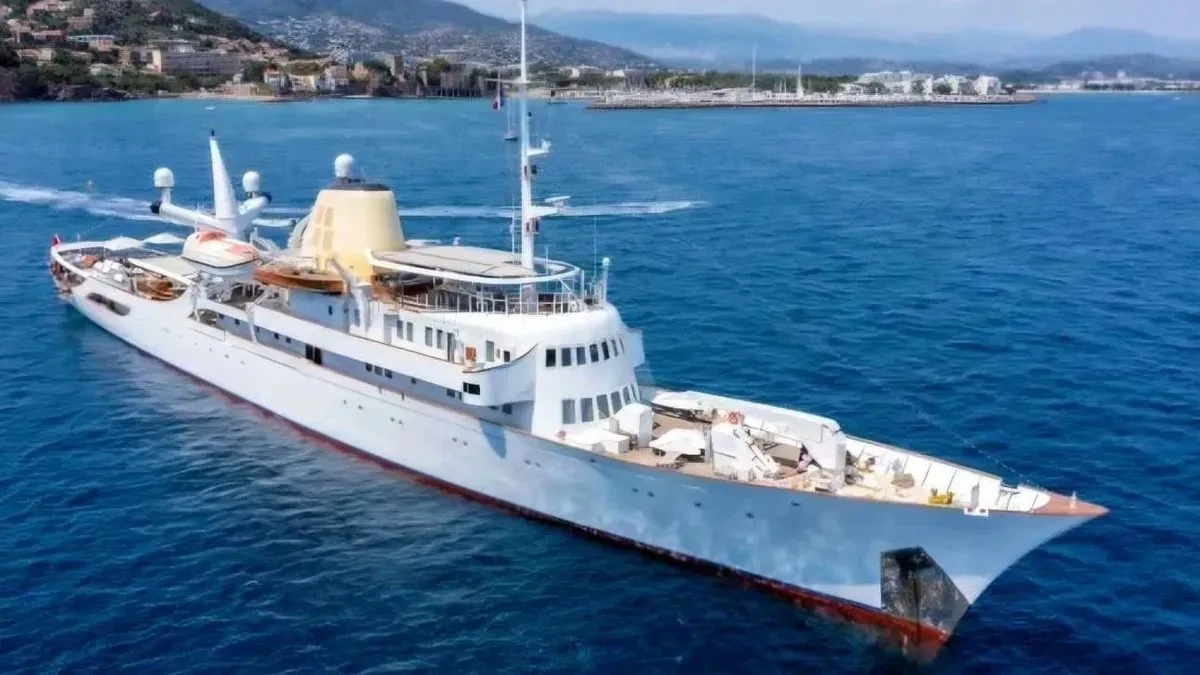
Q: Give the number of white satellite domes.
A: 3